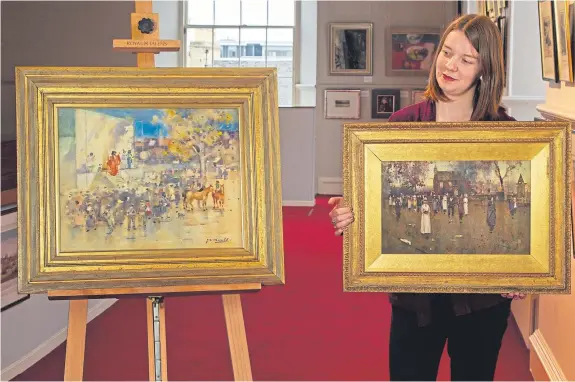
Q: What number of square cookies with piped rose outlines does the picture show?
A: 0